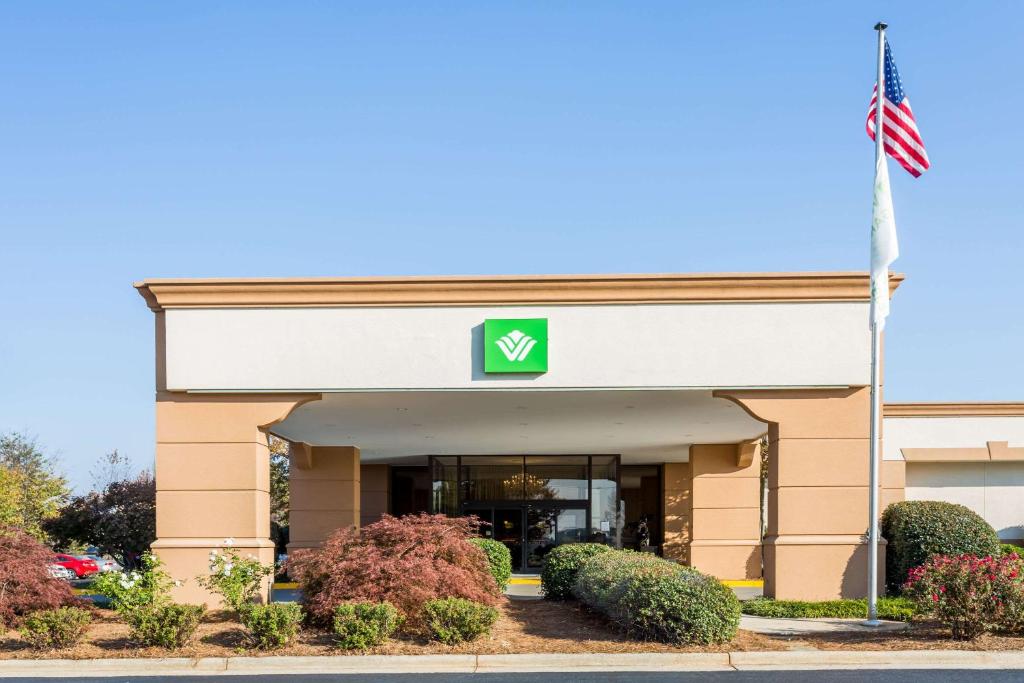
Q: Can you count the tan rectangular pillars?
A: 4